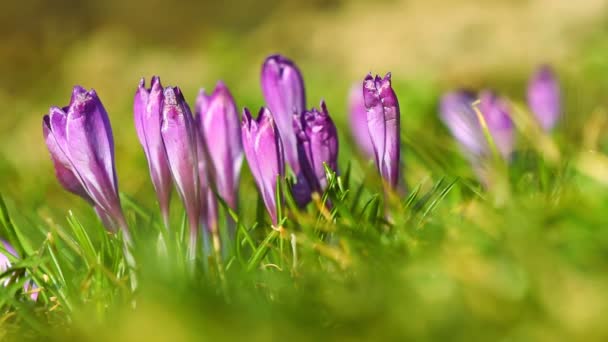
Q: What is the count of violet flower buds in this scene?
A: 12